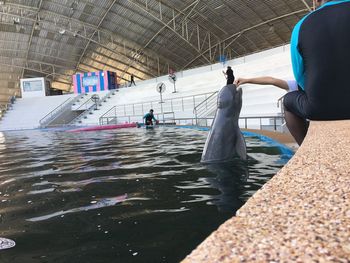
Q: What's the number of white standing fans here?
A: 3